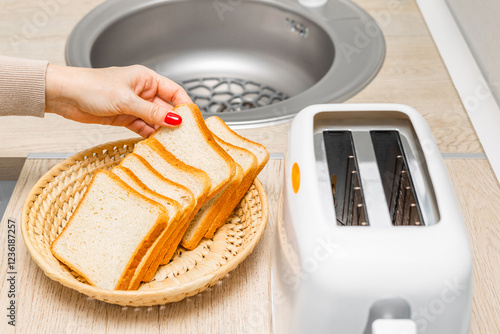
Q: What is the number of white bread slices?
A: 8